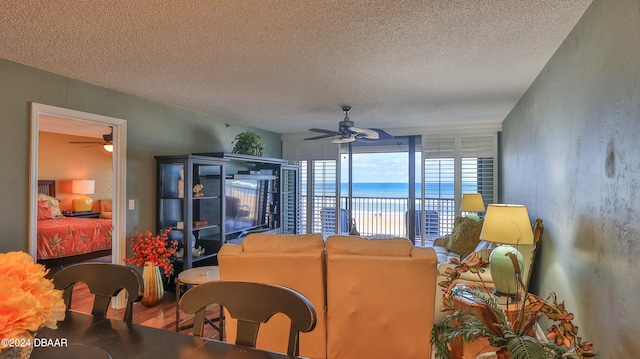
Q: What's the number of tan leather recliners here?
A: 2